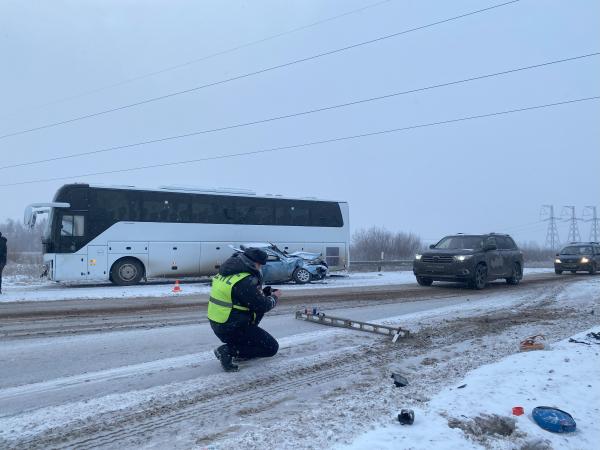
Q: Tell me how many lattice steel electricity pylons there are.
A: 3